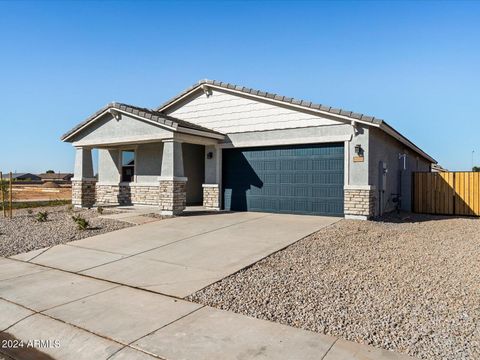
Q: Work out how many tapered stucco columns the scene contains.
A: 2